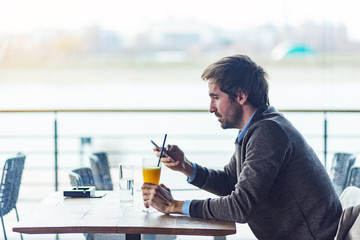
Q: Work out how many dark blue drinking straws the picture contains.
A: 1